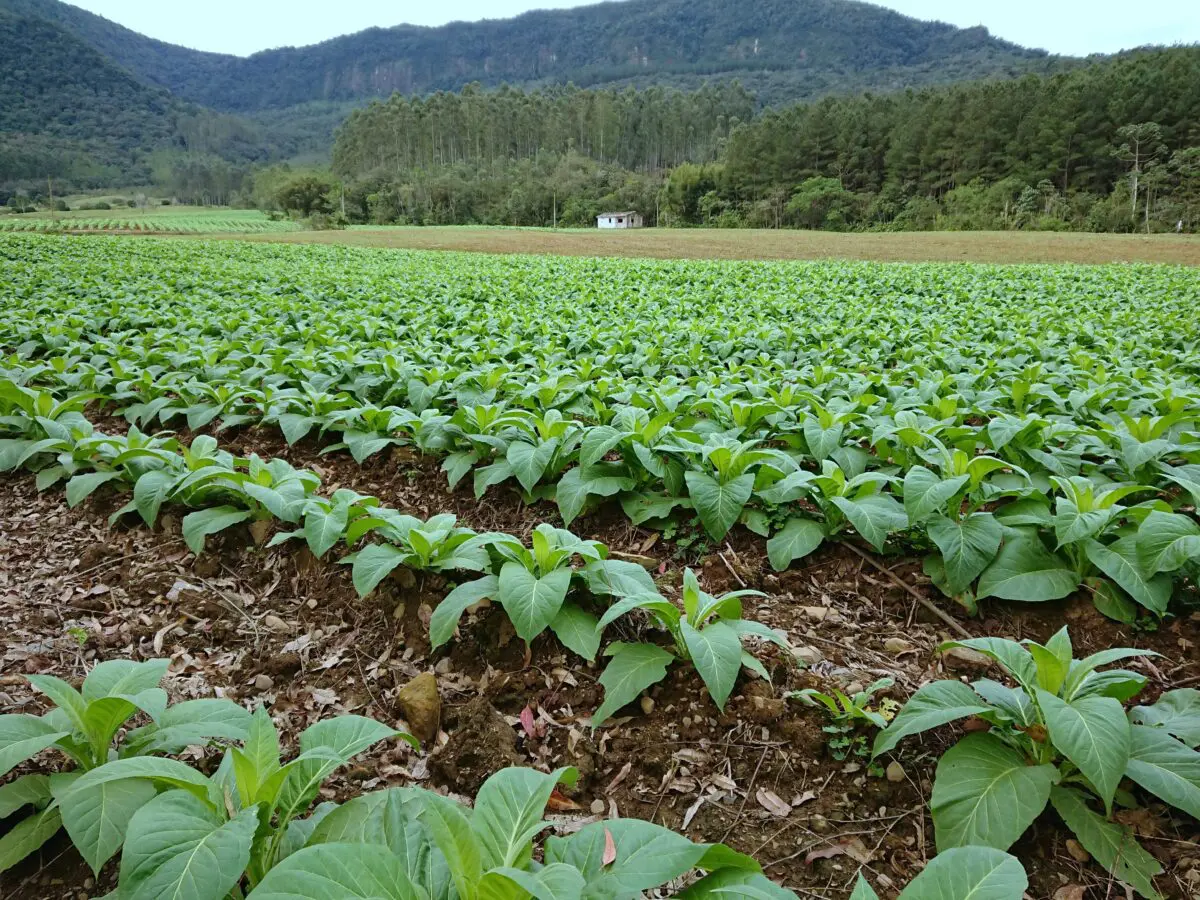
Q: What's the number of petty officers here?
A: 0